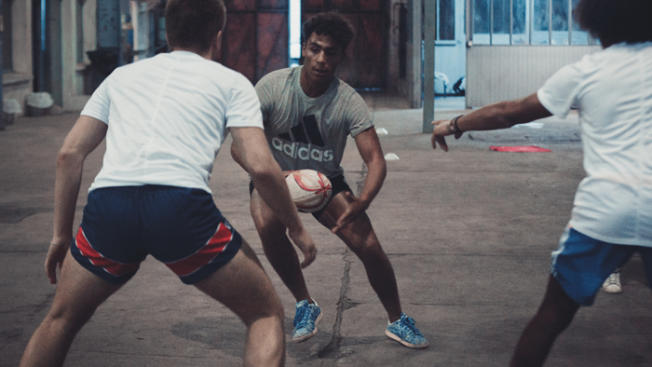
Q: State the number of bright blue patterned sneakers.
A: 2